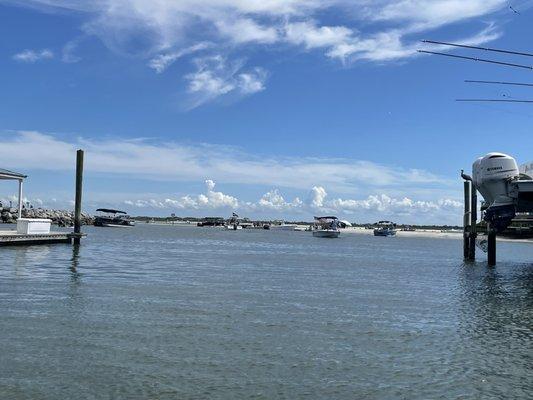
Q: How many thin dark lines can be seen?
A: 4